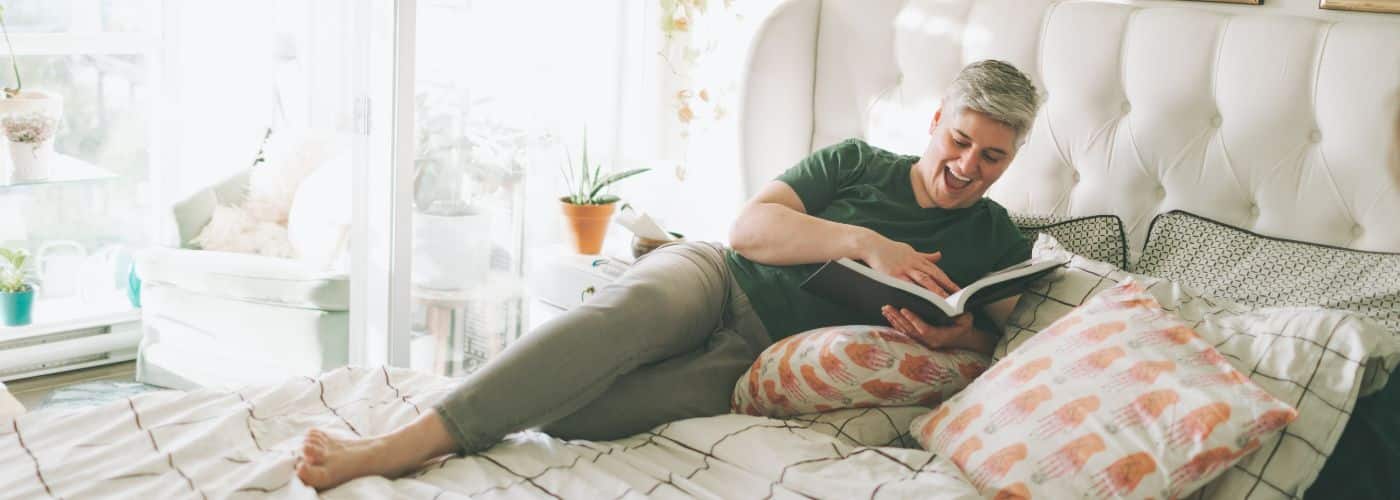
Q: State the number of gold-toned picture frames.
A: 2